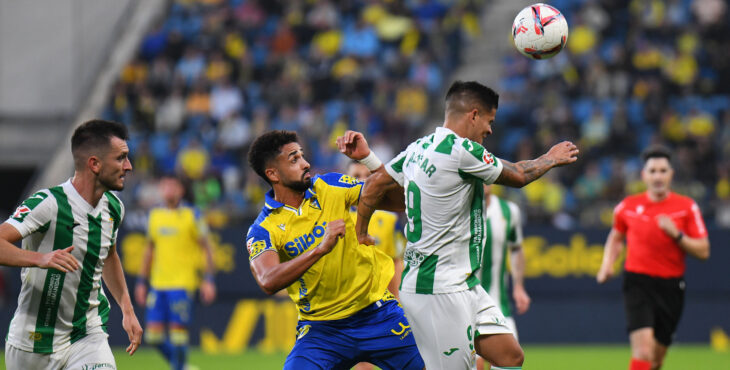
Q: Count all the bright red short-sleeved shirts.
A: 1